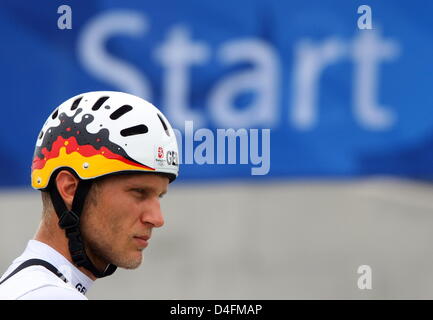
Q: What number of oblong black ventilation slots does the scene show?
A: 7